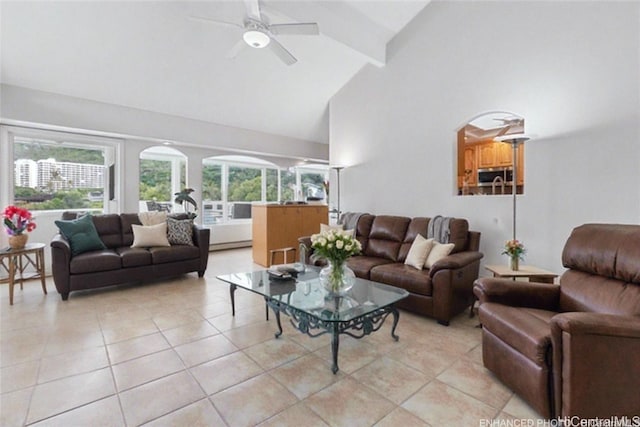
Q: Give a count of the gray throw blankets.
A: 2